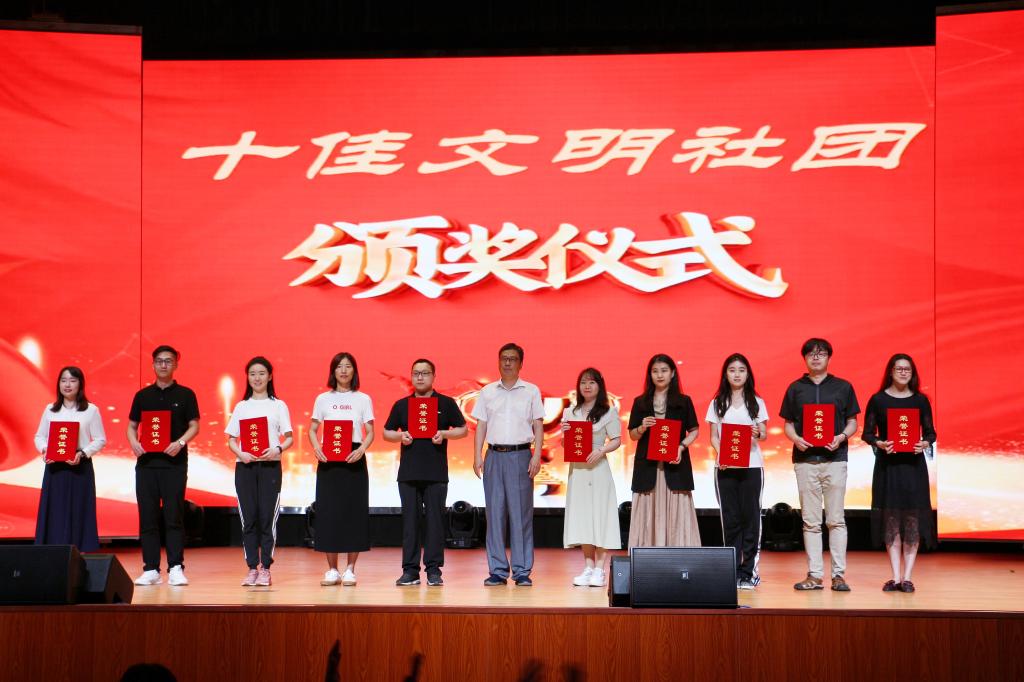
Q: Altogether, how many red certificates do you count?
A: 10